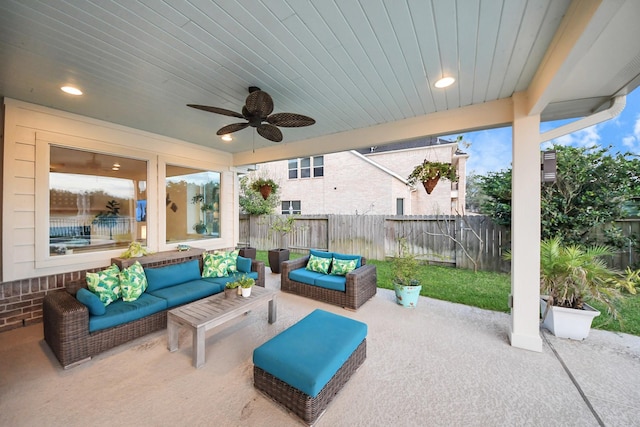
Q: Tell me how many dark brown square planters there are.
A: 2